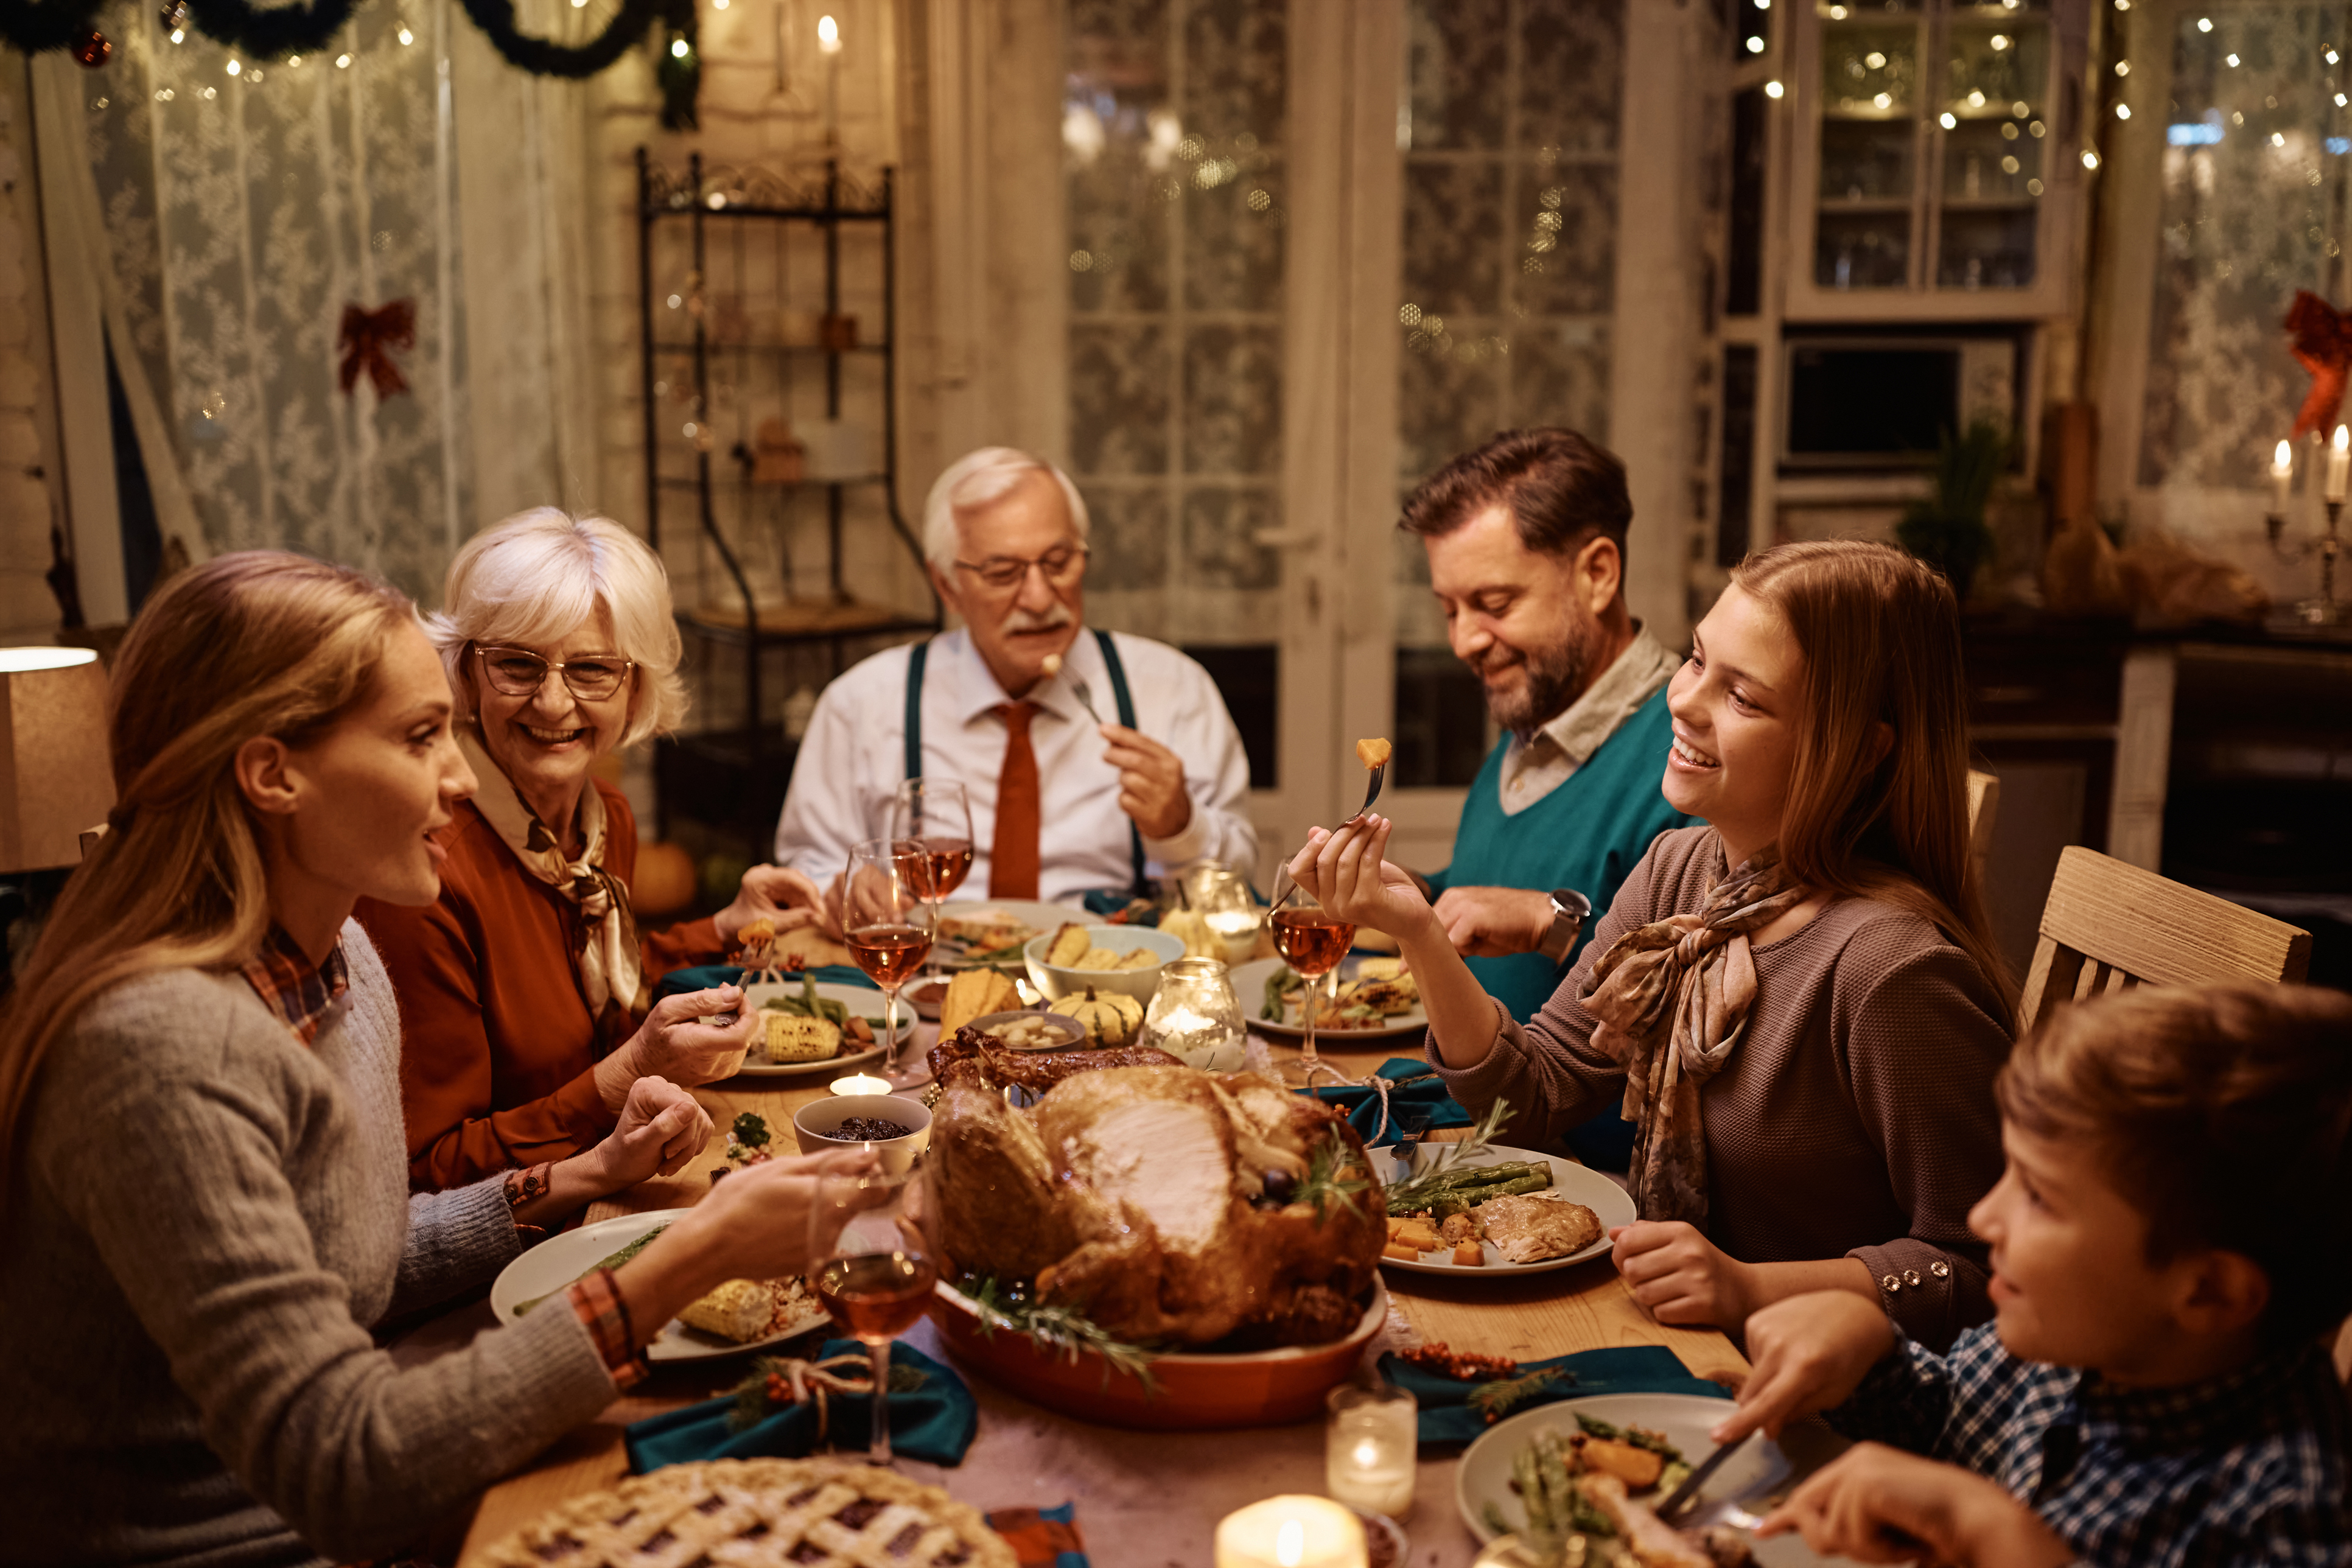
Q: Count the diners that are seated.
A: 6